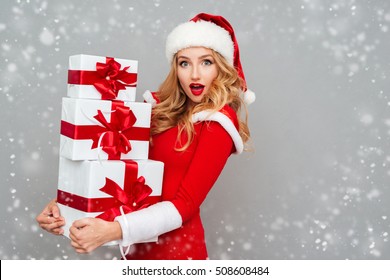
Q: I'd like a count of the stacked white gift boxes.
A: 3